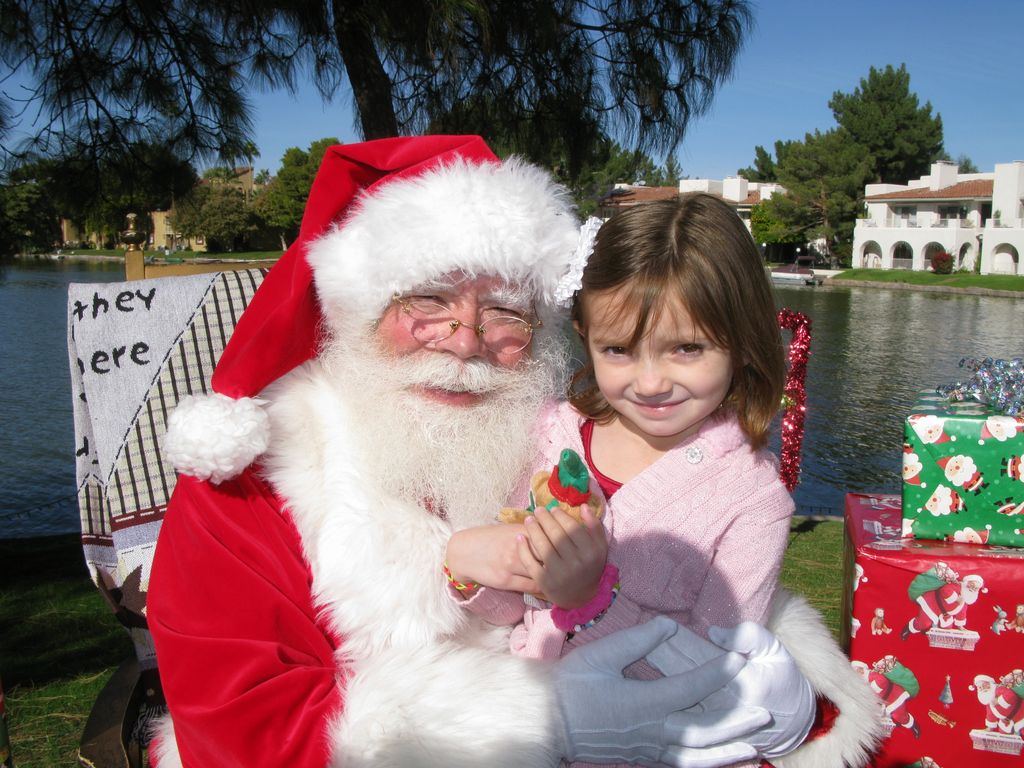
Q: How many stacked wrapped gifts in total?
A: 2